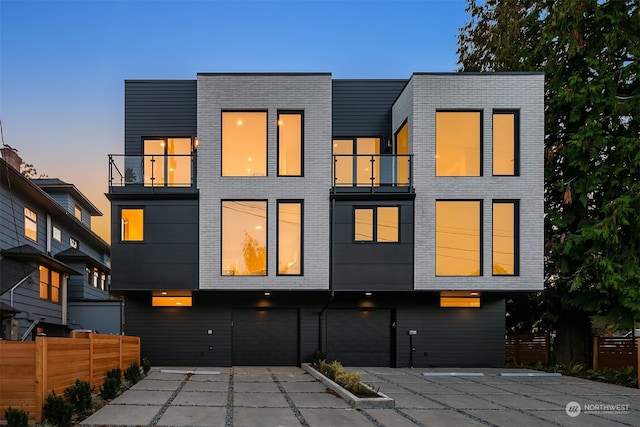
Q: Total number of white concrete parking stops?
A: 3